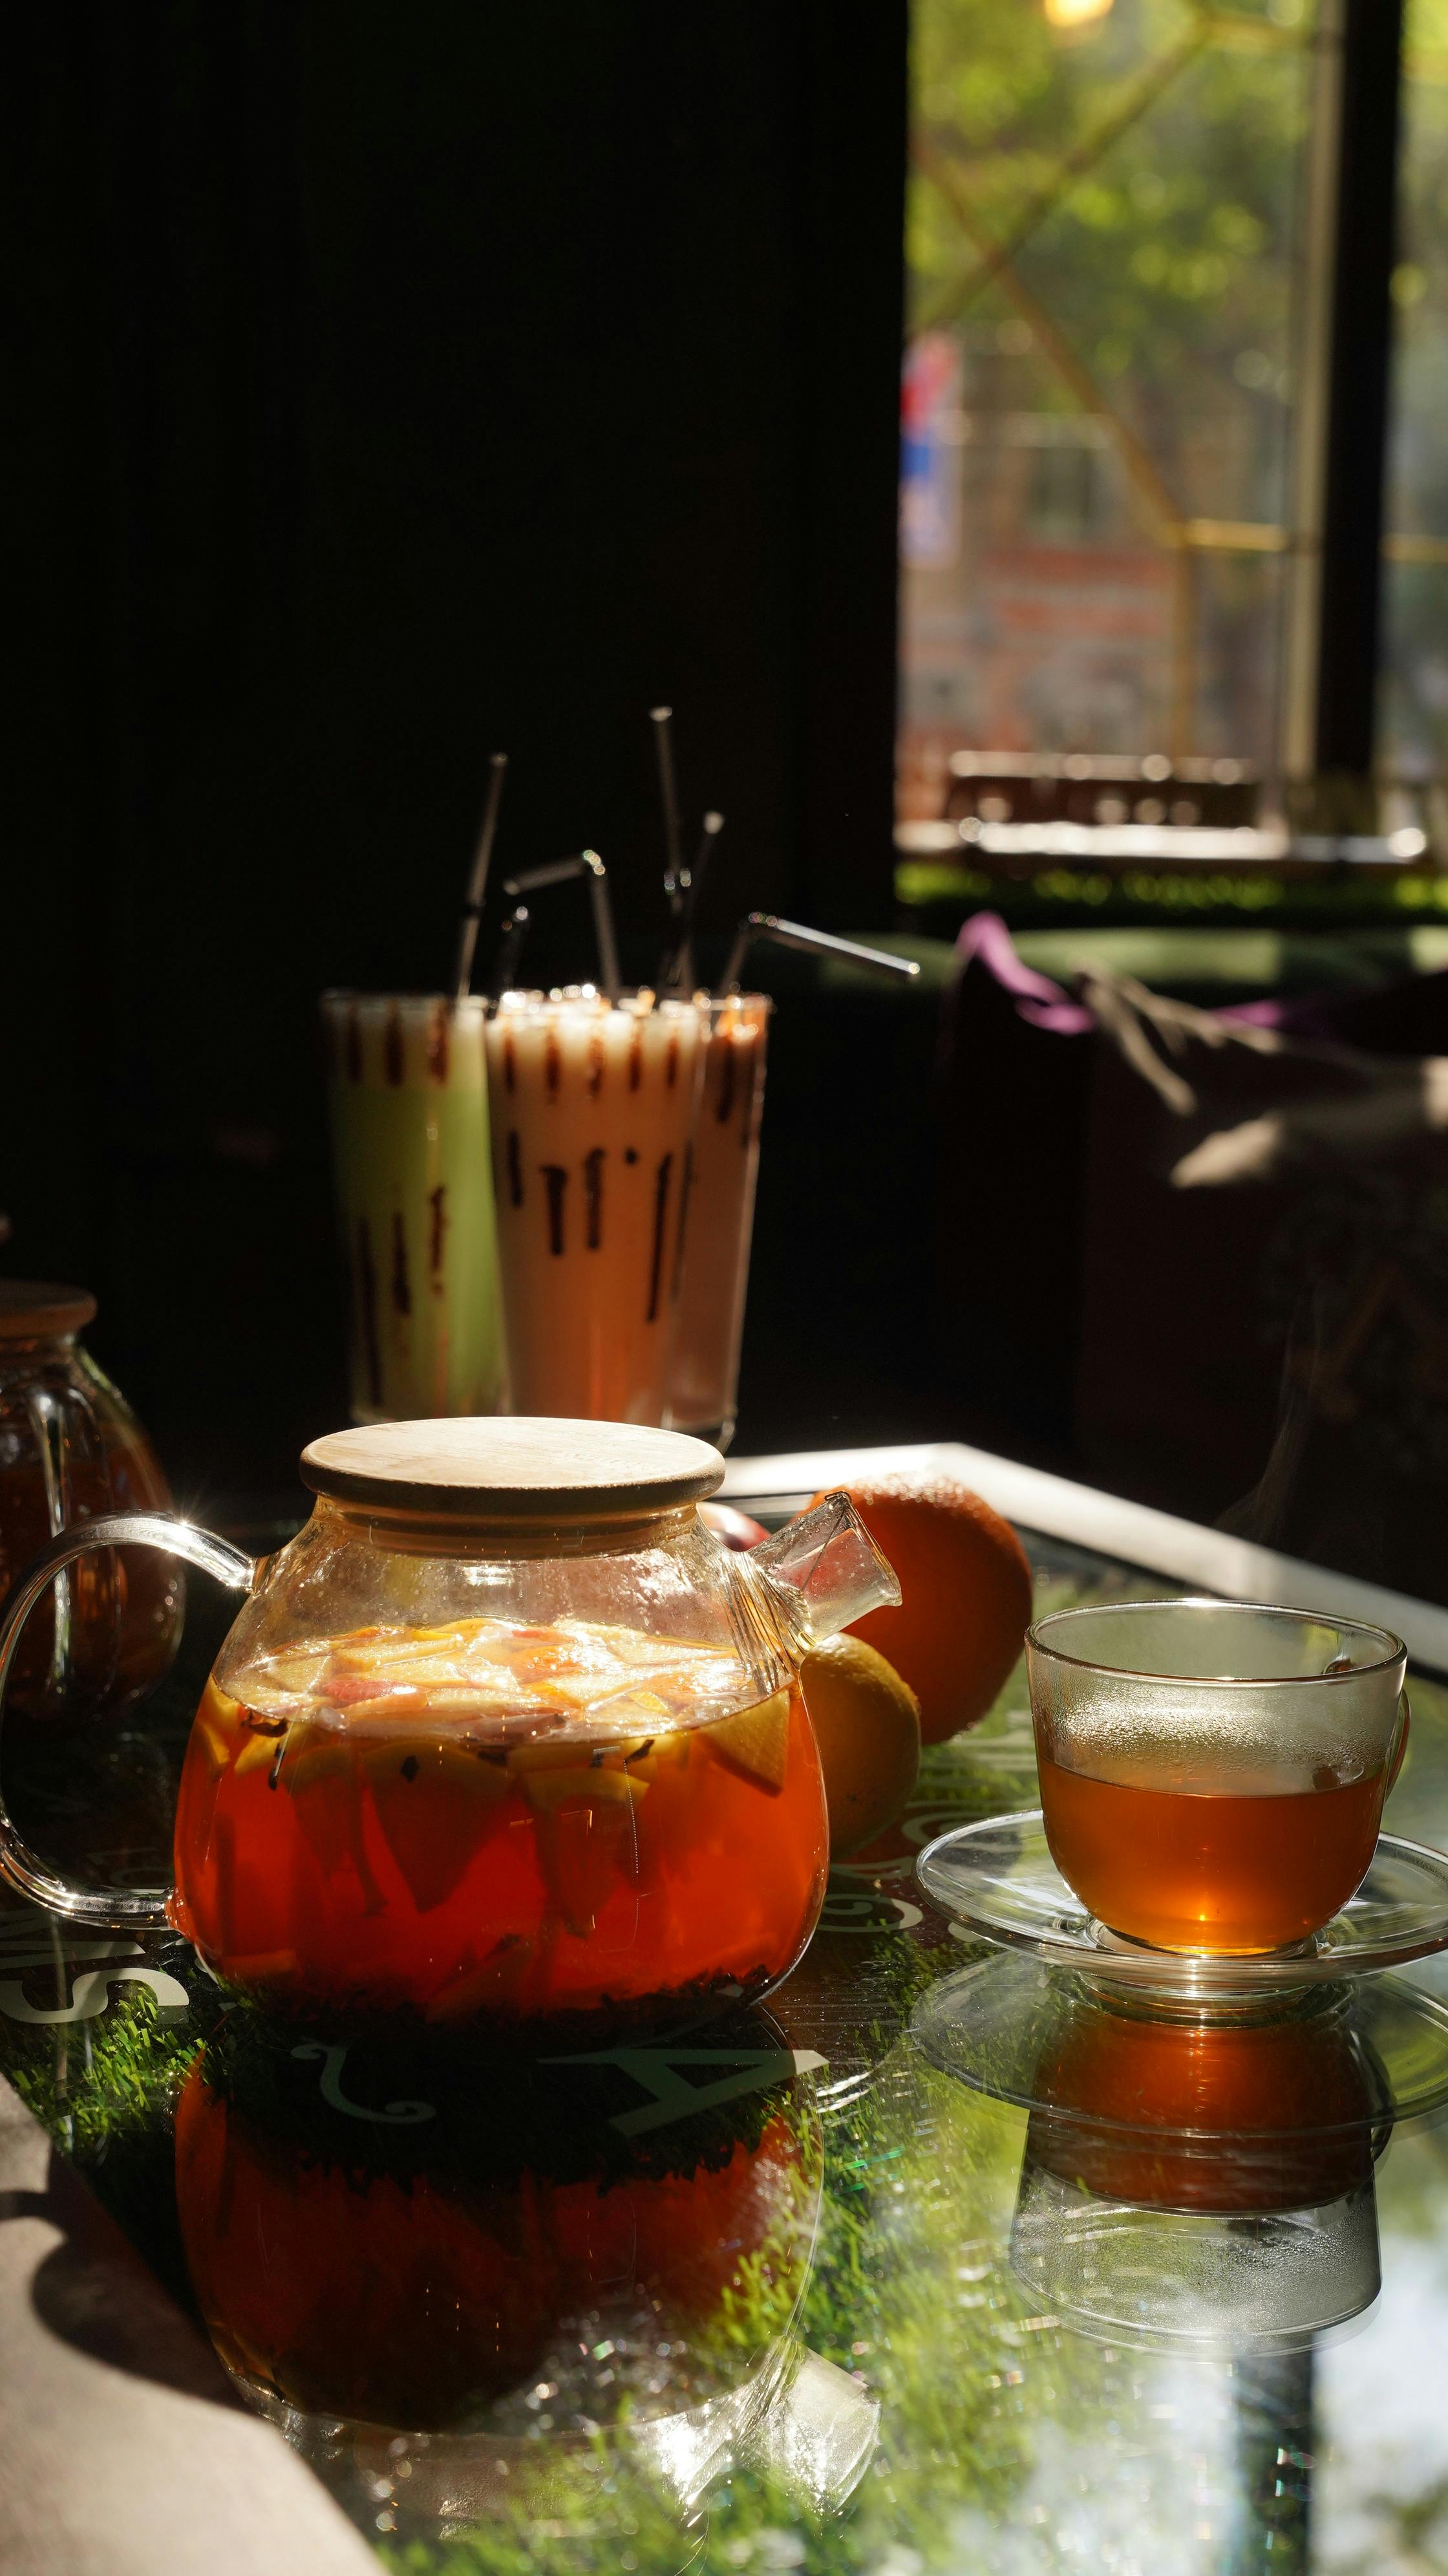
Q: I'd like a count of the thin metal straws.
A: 6